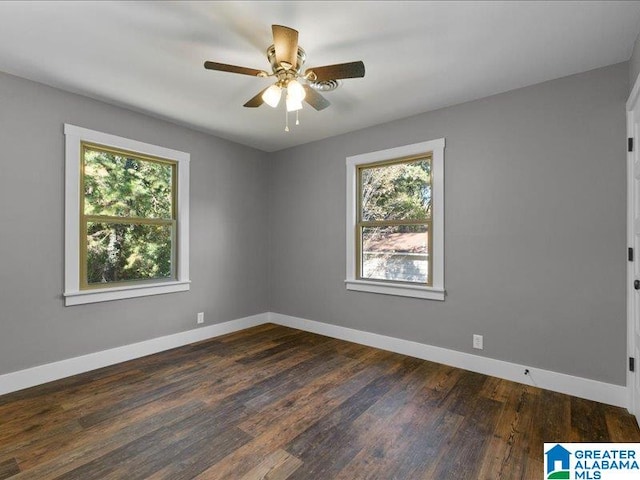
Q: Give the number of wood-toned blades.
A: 5